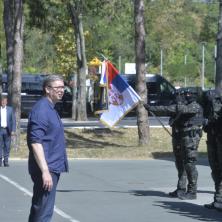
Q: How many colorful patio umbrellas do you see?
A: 0